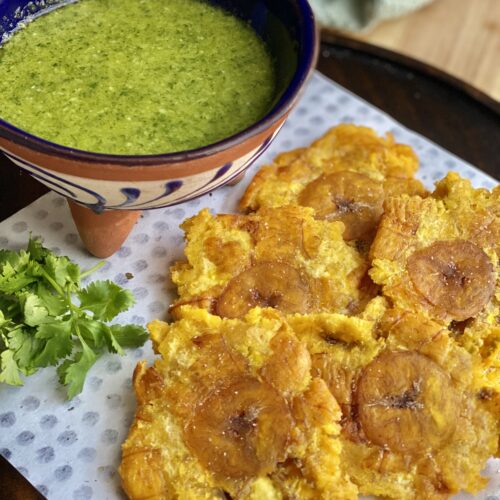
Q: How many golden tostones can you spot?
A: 5